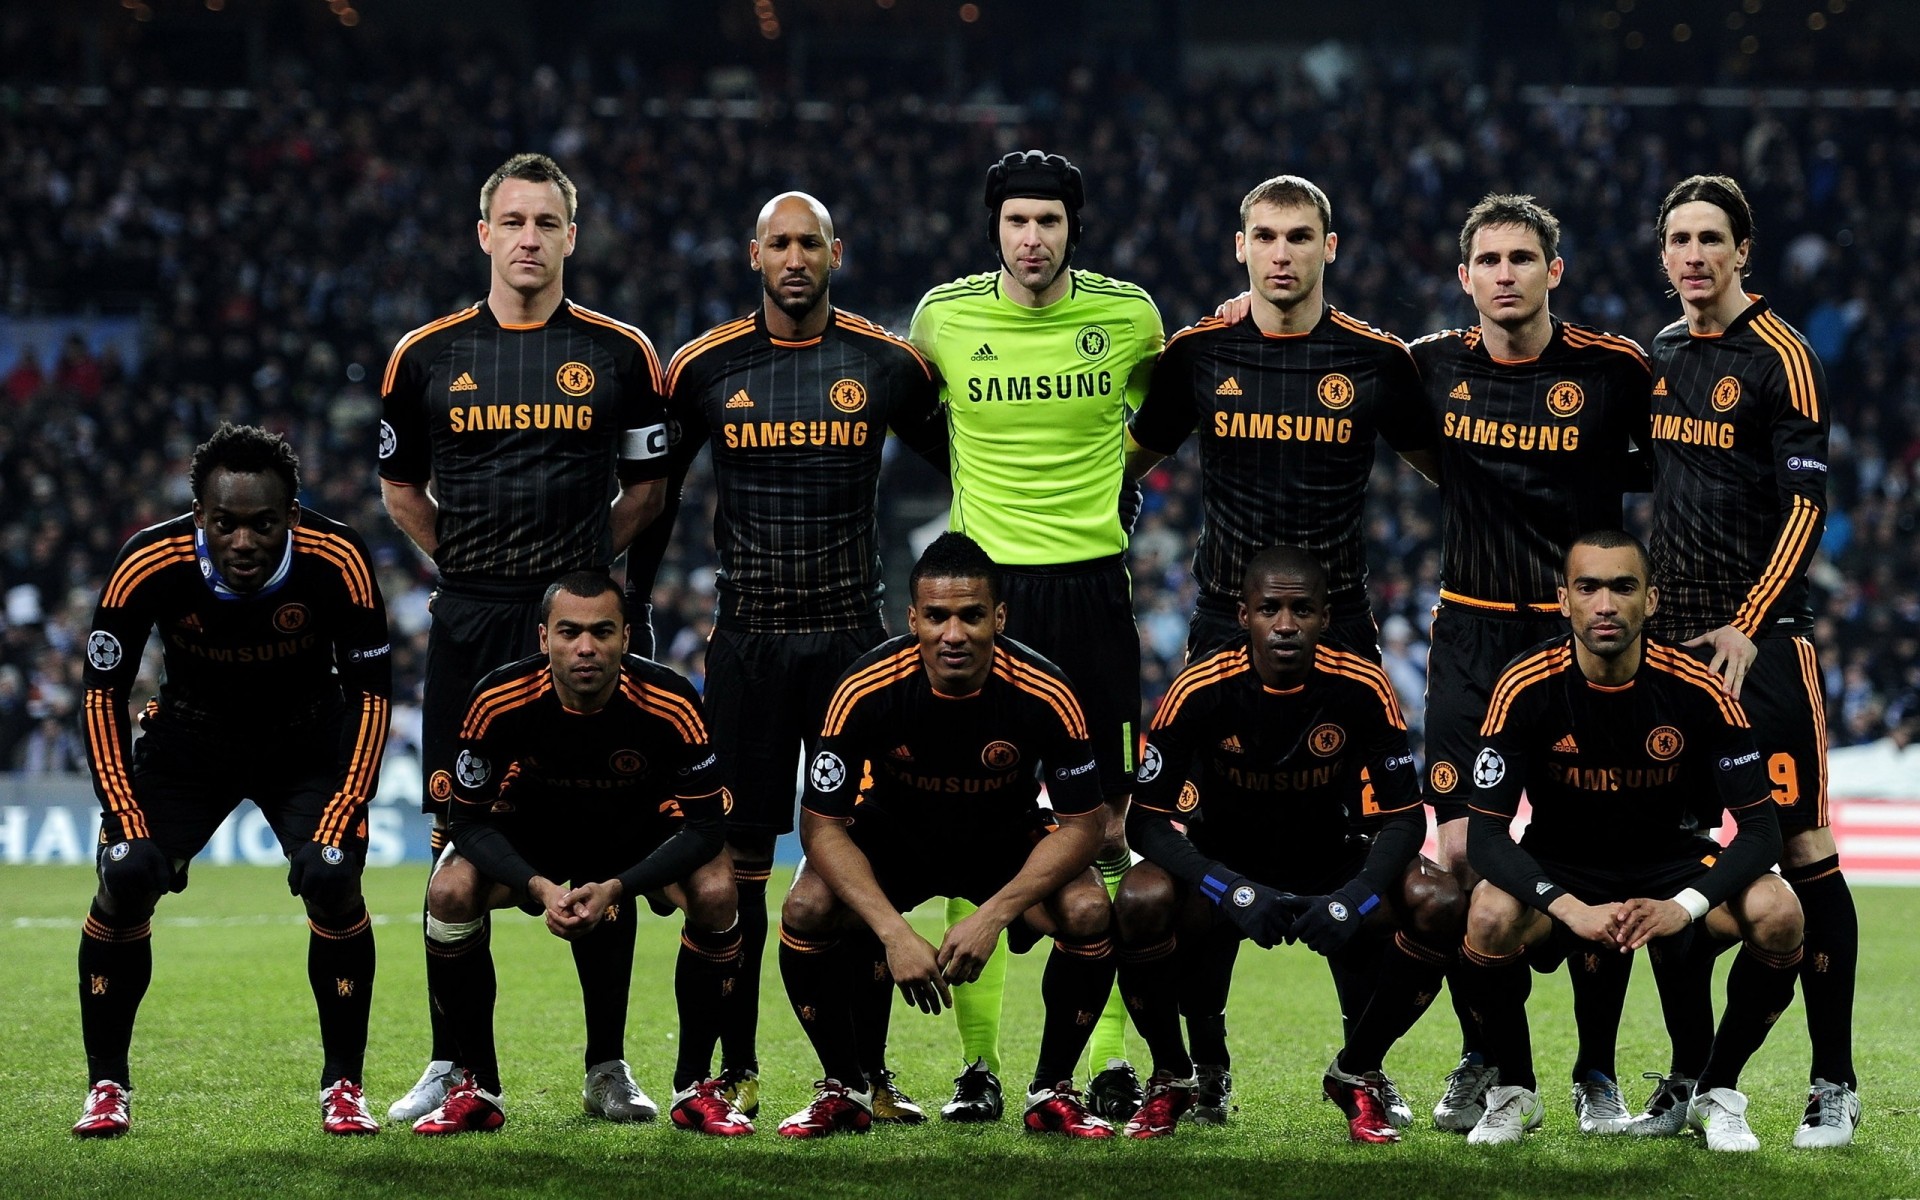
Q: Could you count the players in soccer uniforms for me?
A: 11